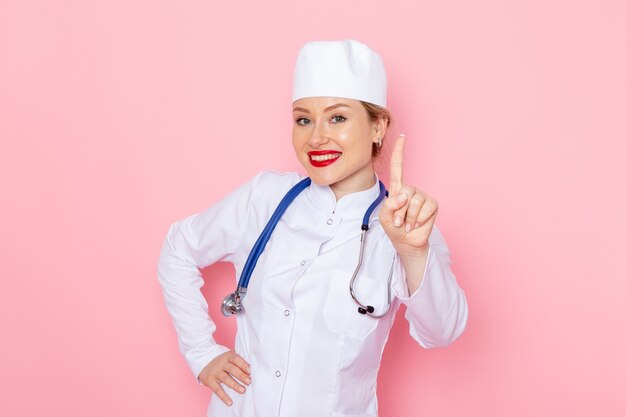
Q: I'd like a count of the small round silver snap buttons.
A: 4